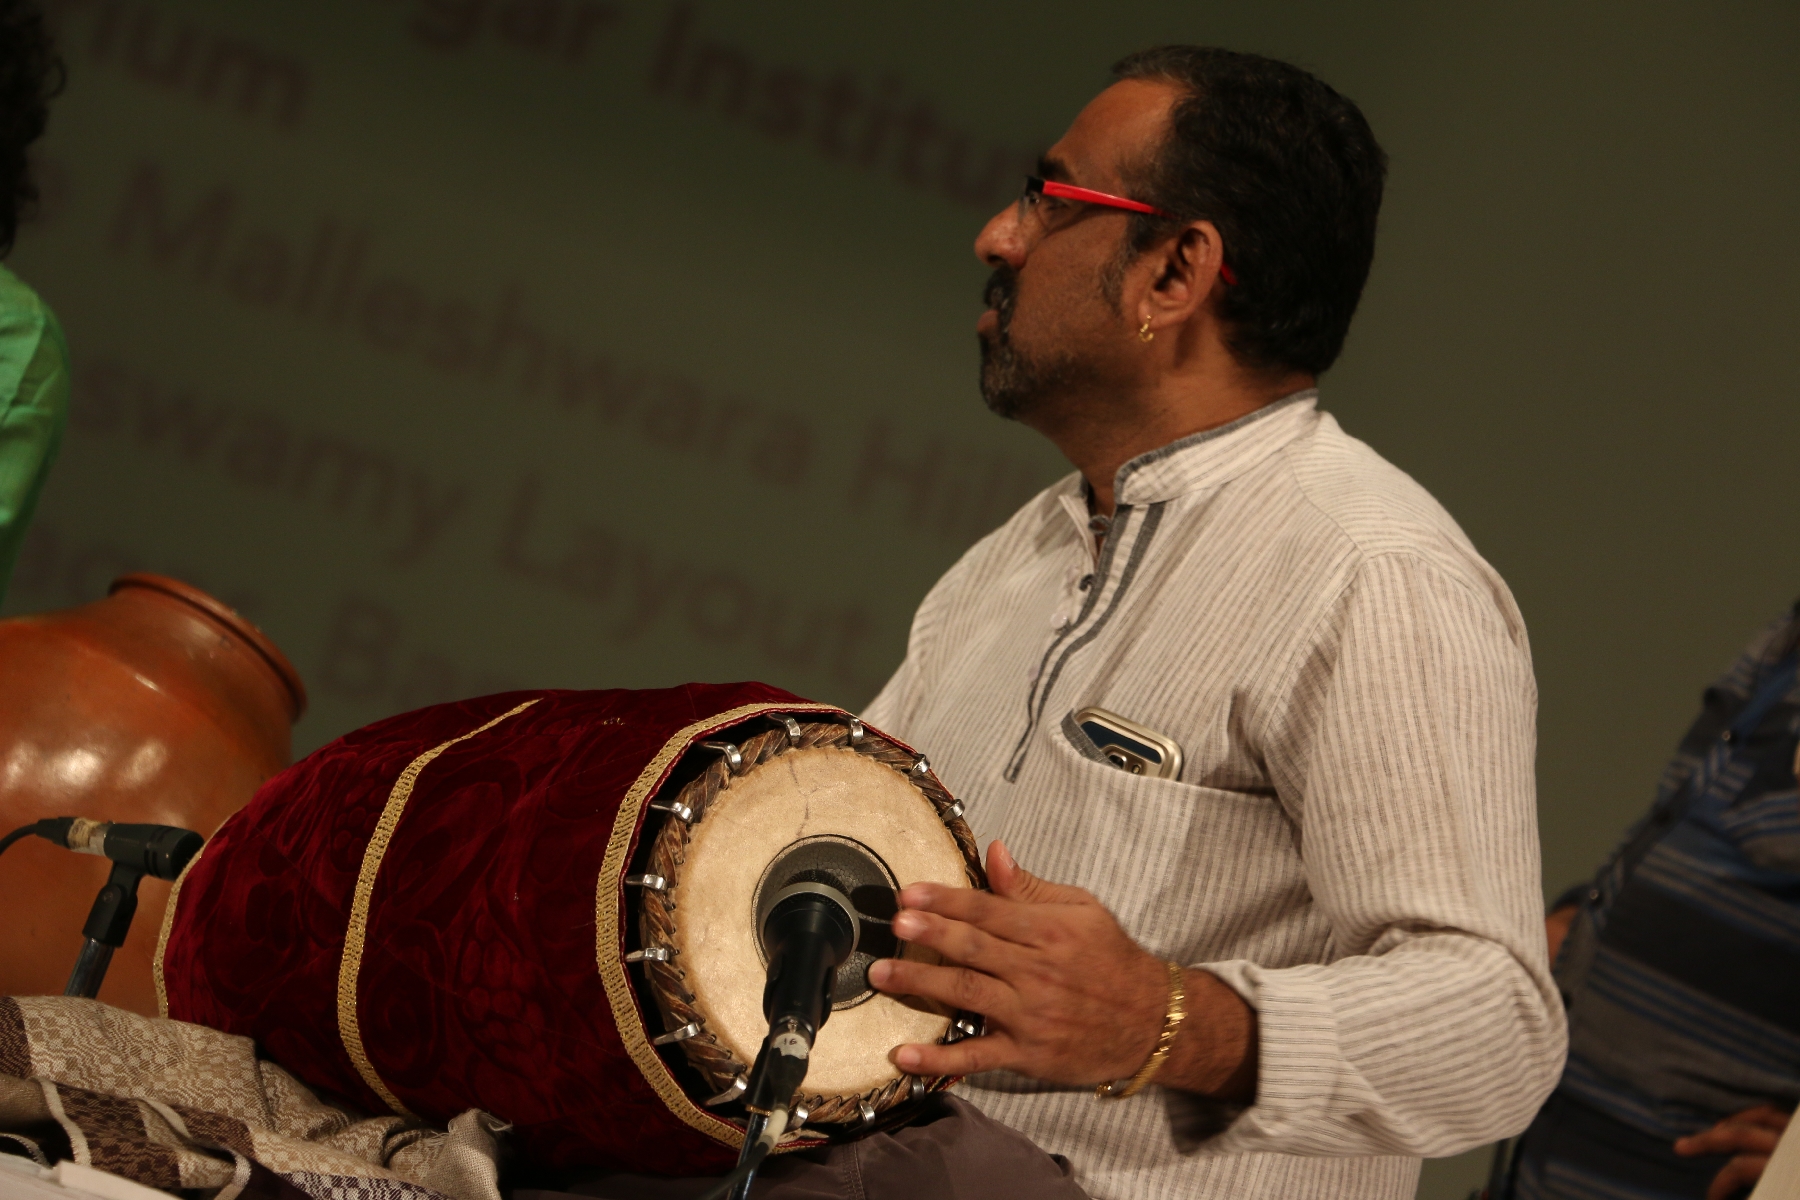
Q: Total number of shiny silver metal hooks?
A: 14